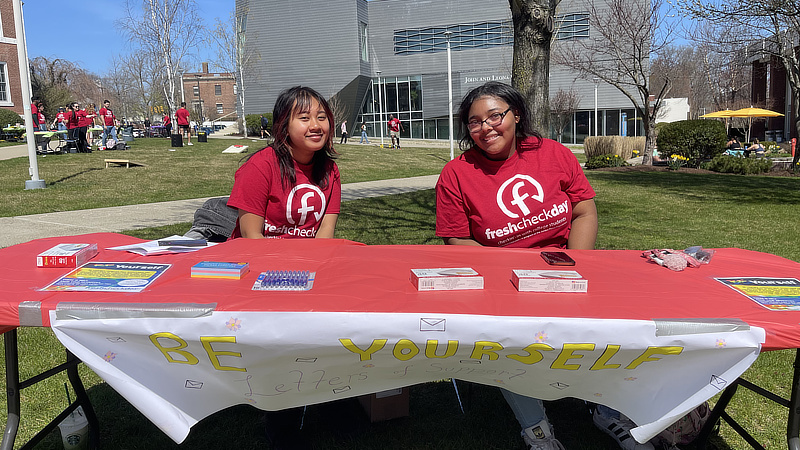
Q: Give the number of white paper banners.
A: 1